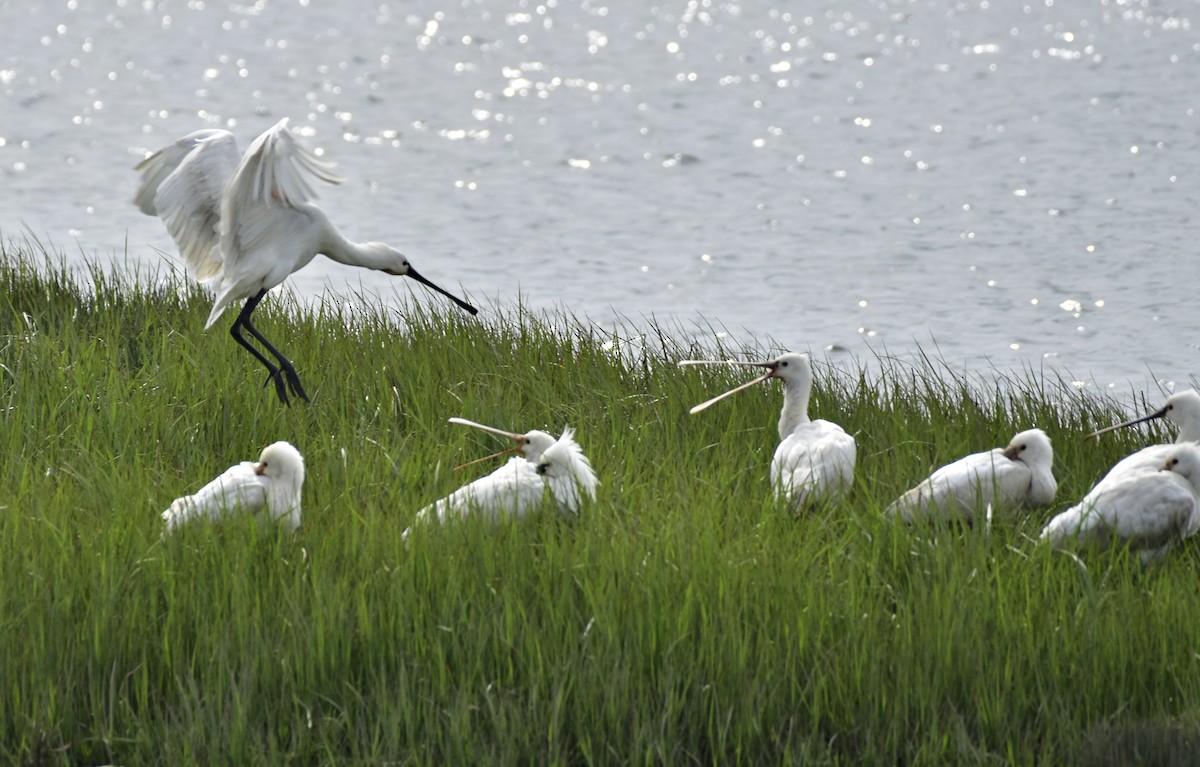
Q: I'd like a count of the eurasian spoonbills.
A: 8